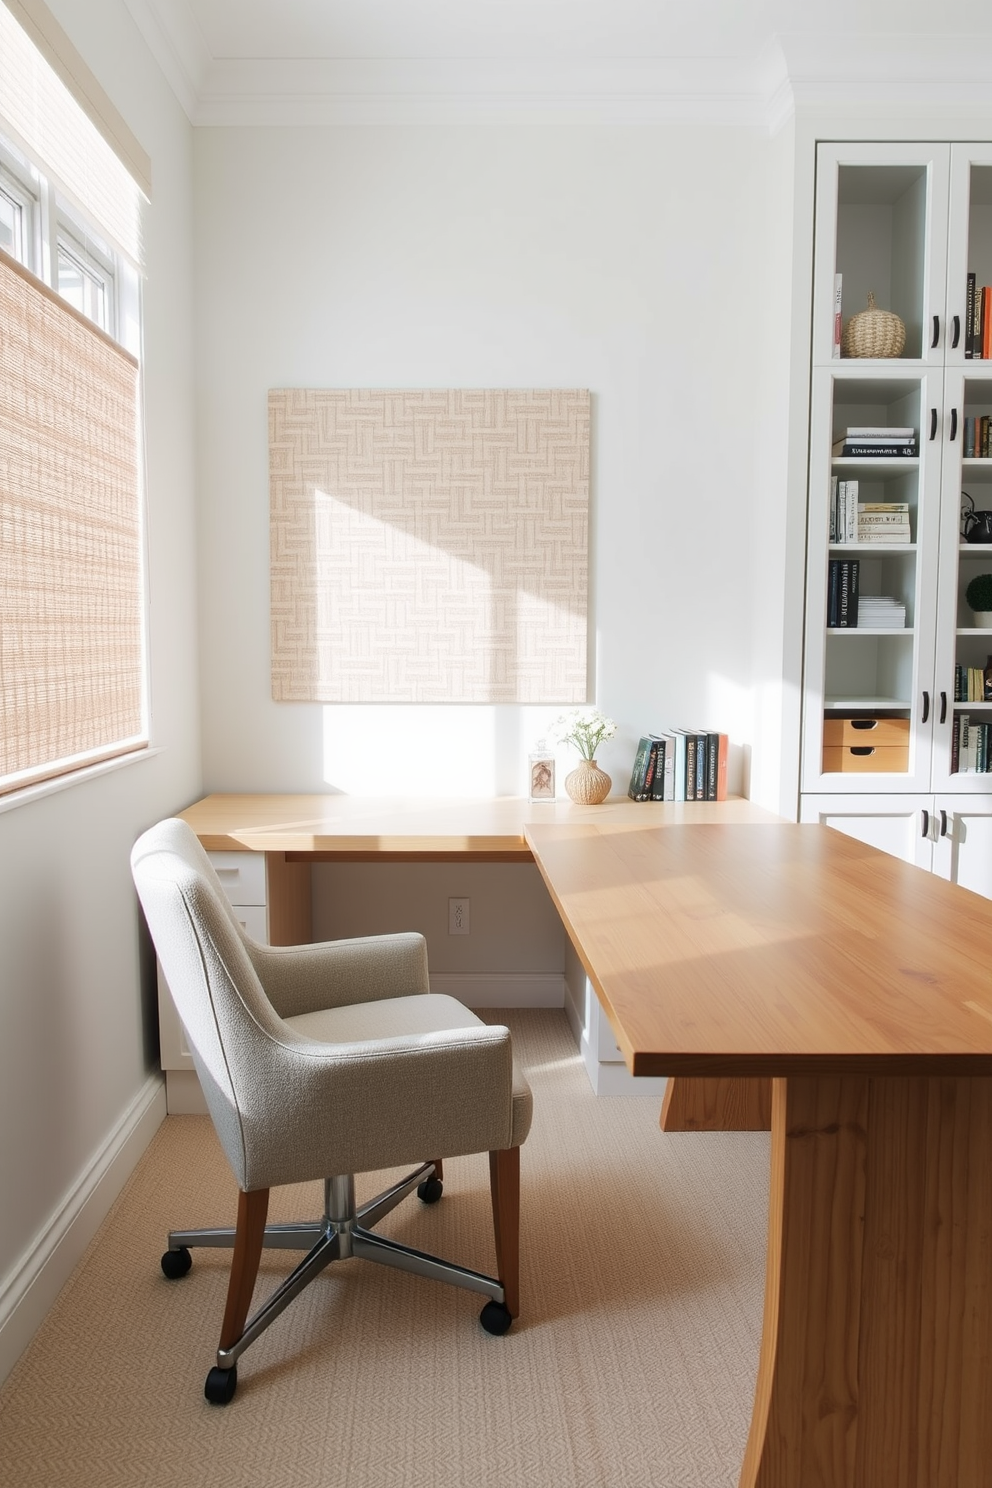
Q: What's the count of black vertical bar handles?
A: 8